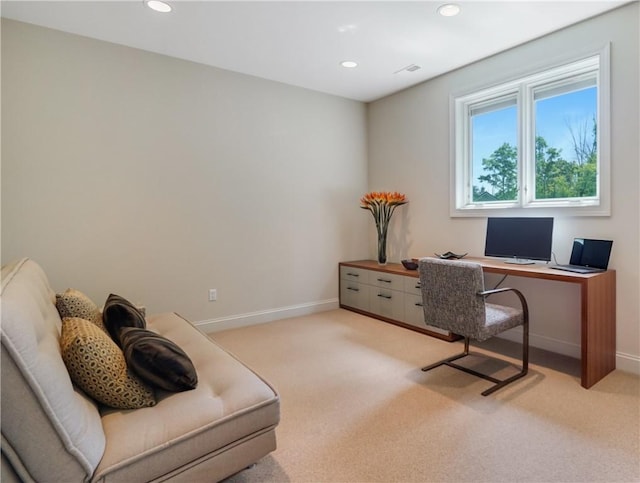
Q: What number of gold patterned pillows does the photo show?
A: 2